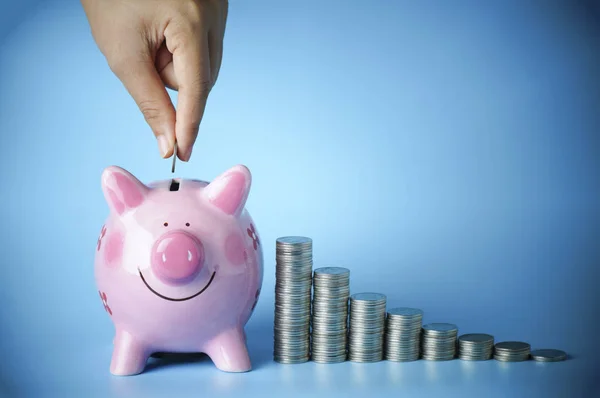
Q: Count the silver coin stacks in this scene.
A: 8